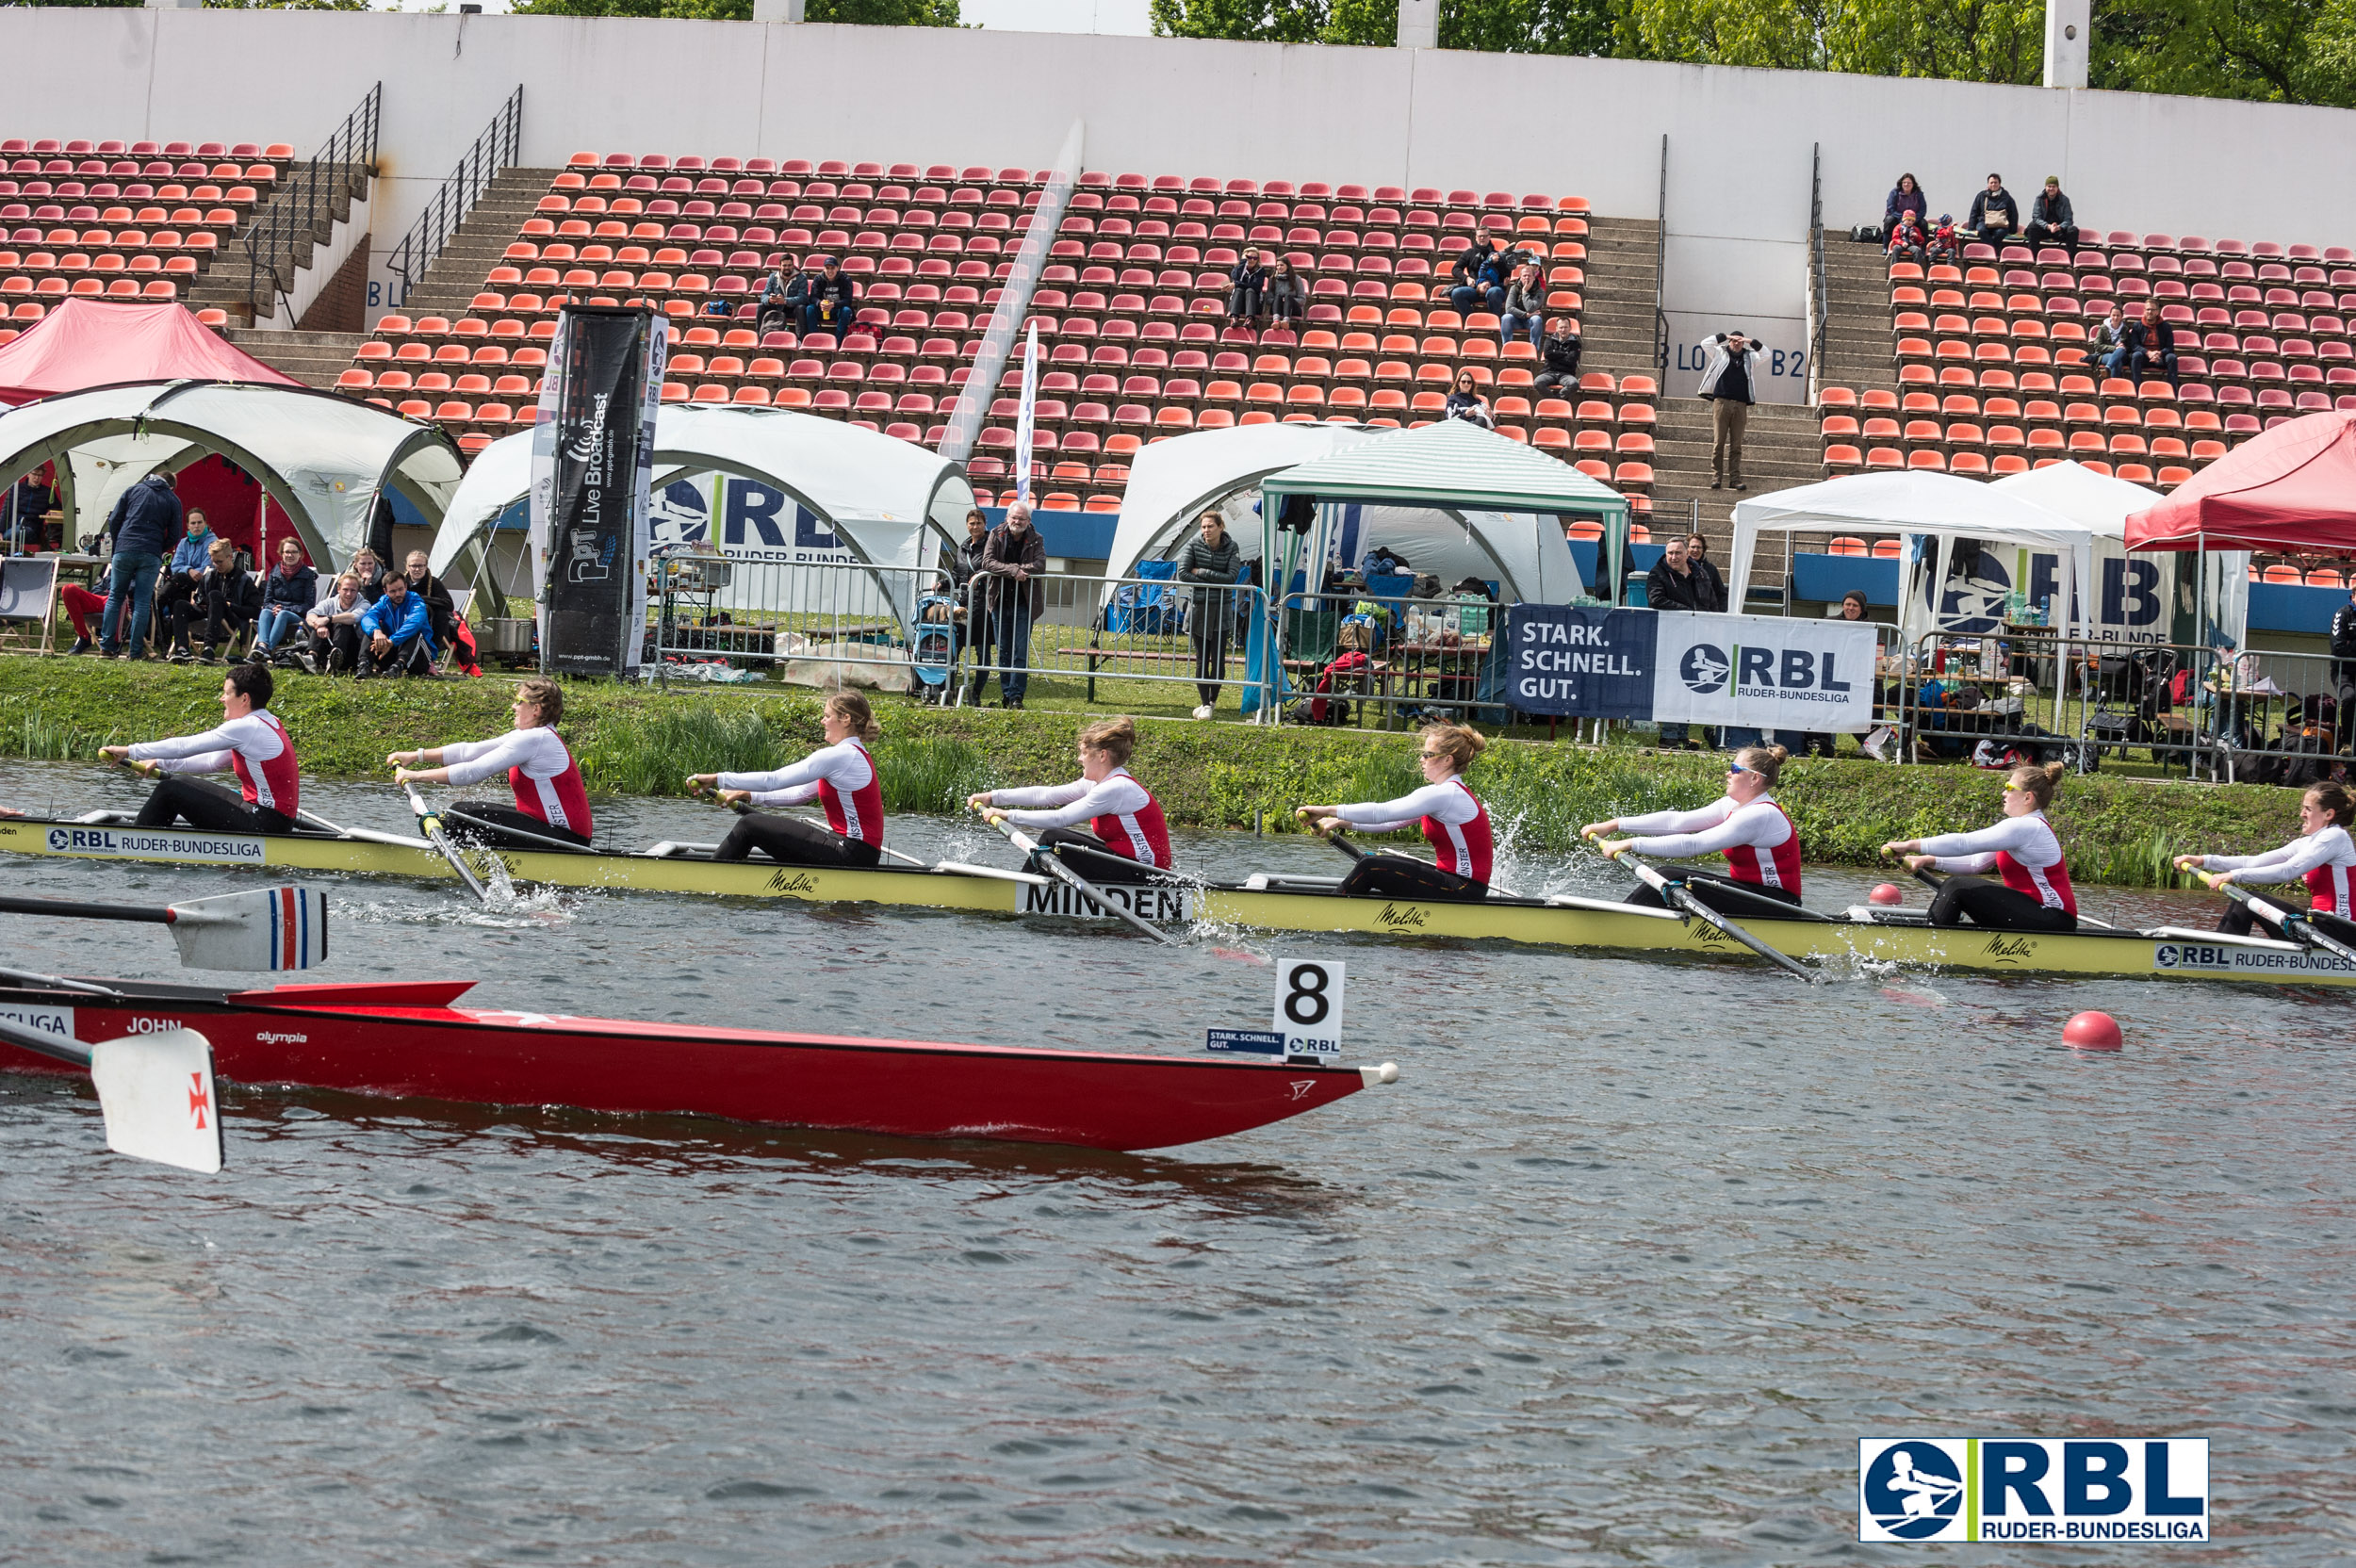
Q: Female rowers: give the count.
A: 8